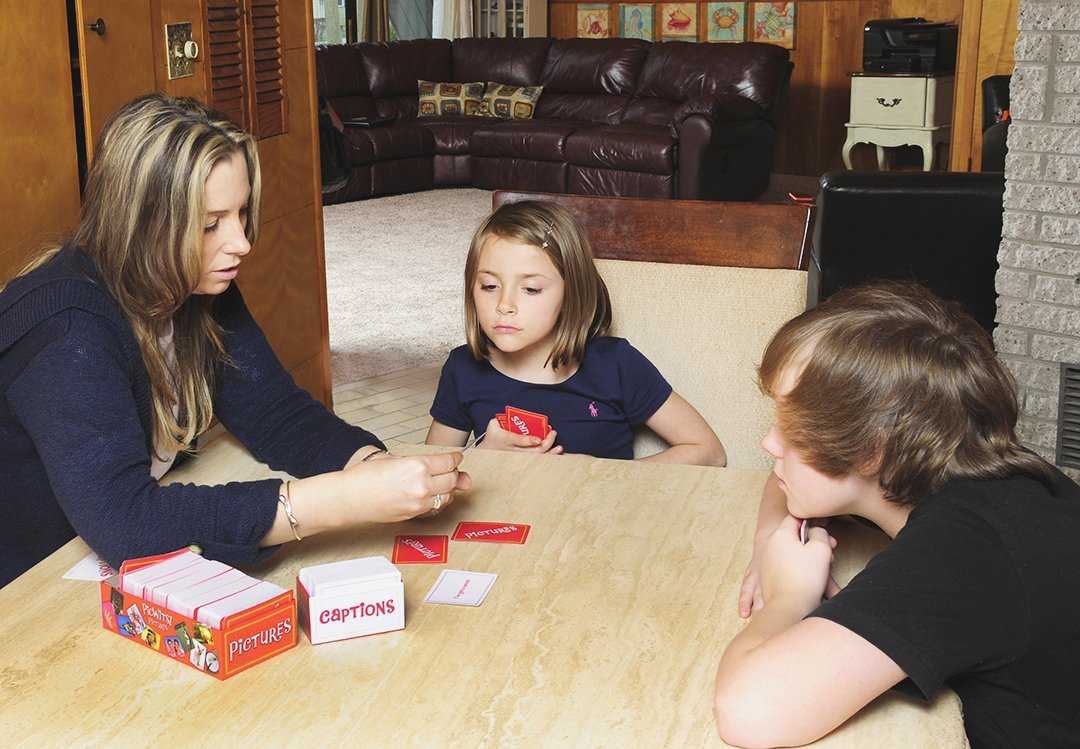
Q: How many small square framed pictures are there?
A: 5